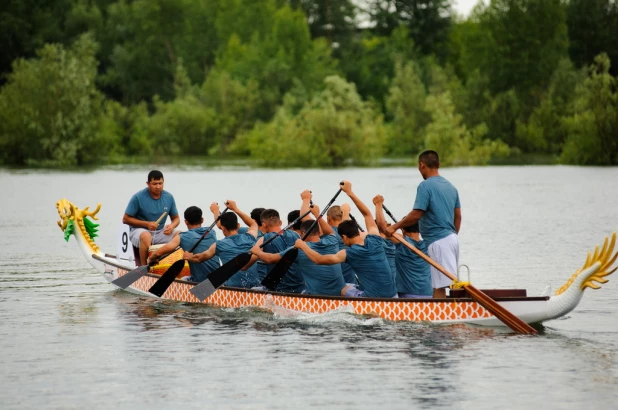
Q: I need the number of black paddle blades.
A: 4